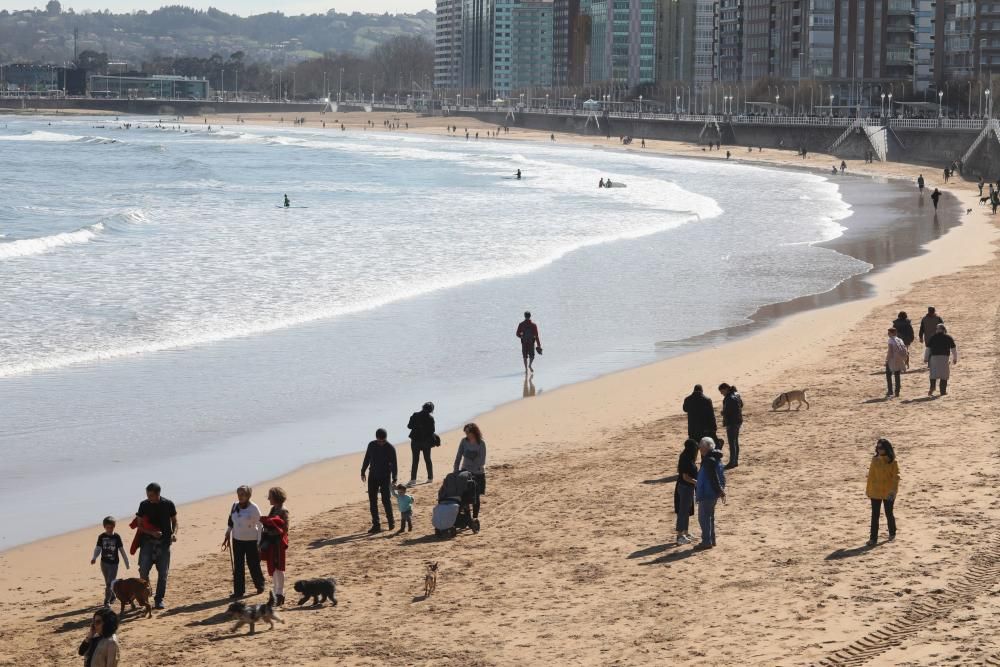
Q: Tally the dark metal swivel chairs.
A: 0